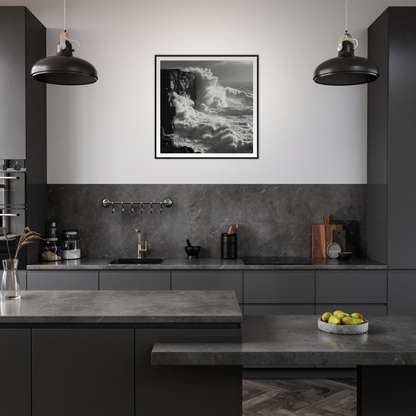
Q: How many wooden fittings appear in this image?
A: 2